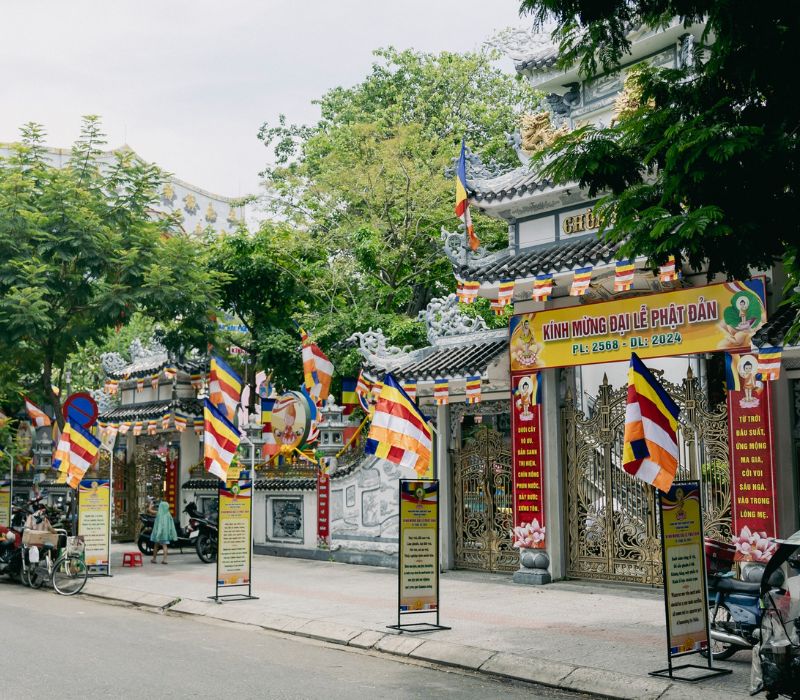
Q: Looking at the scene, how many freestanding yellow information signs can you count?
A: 5